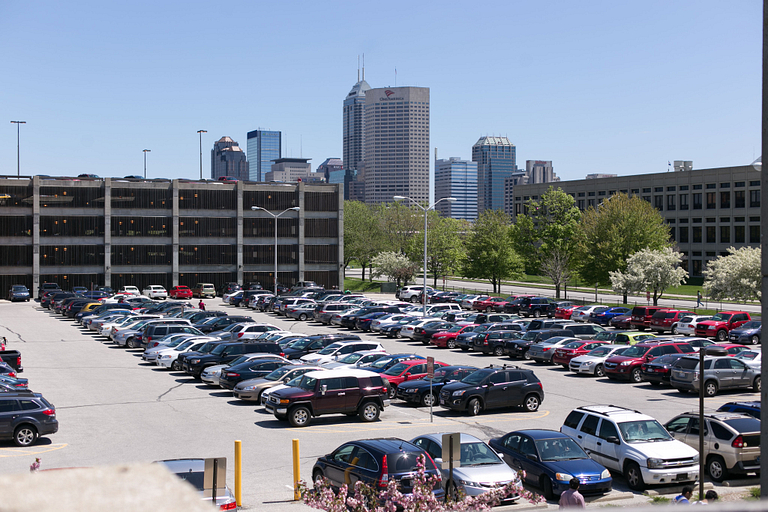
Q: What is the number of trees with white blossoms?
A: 3